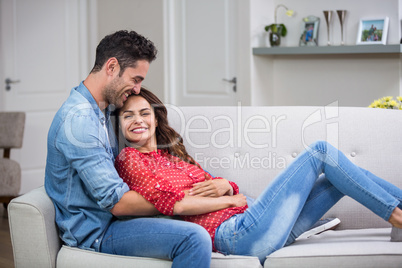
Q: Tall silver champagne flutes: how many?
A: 2